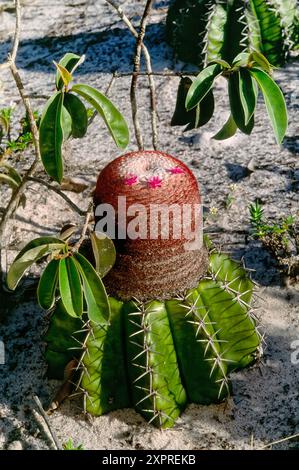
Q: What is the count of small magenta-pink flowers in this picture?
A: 3